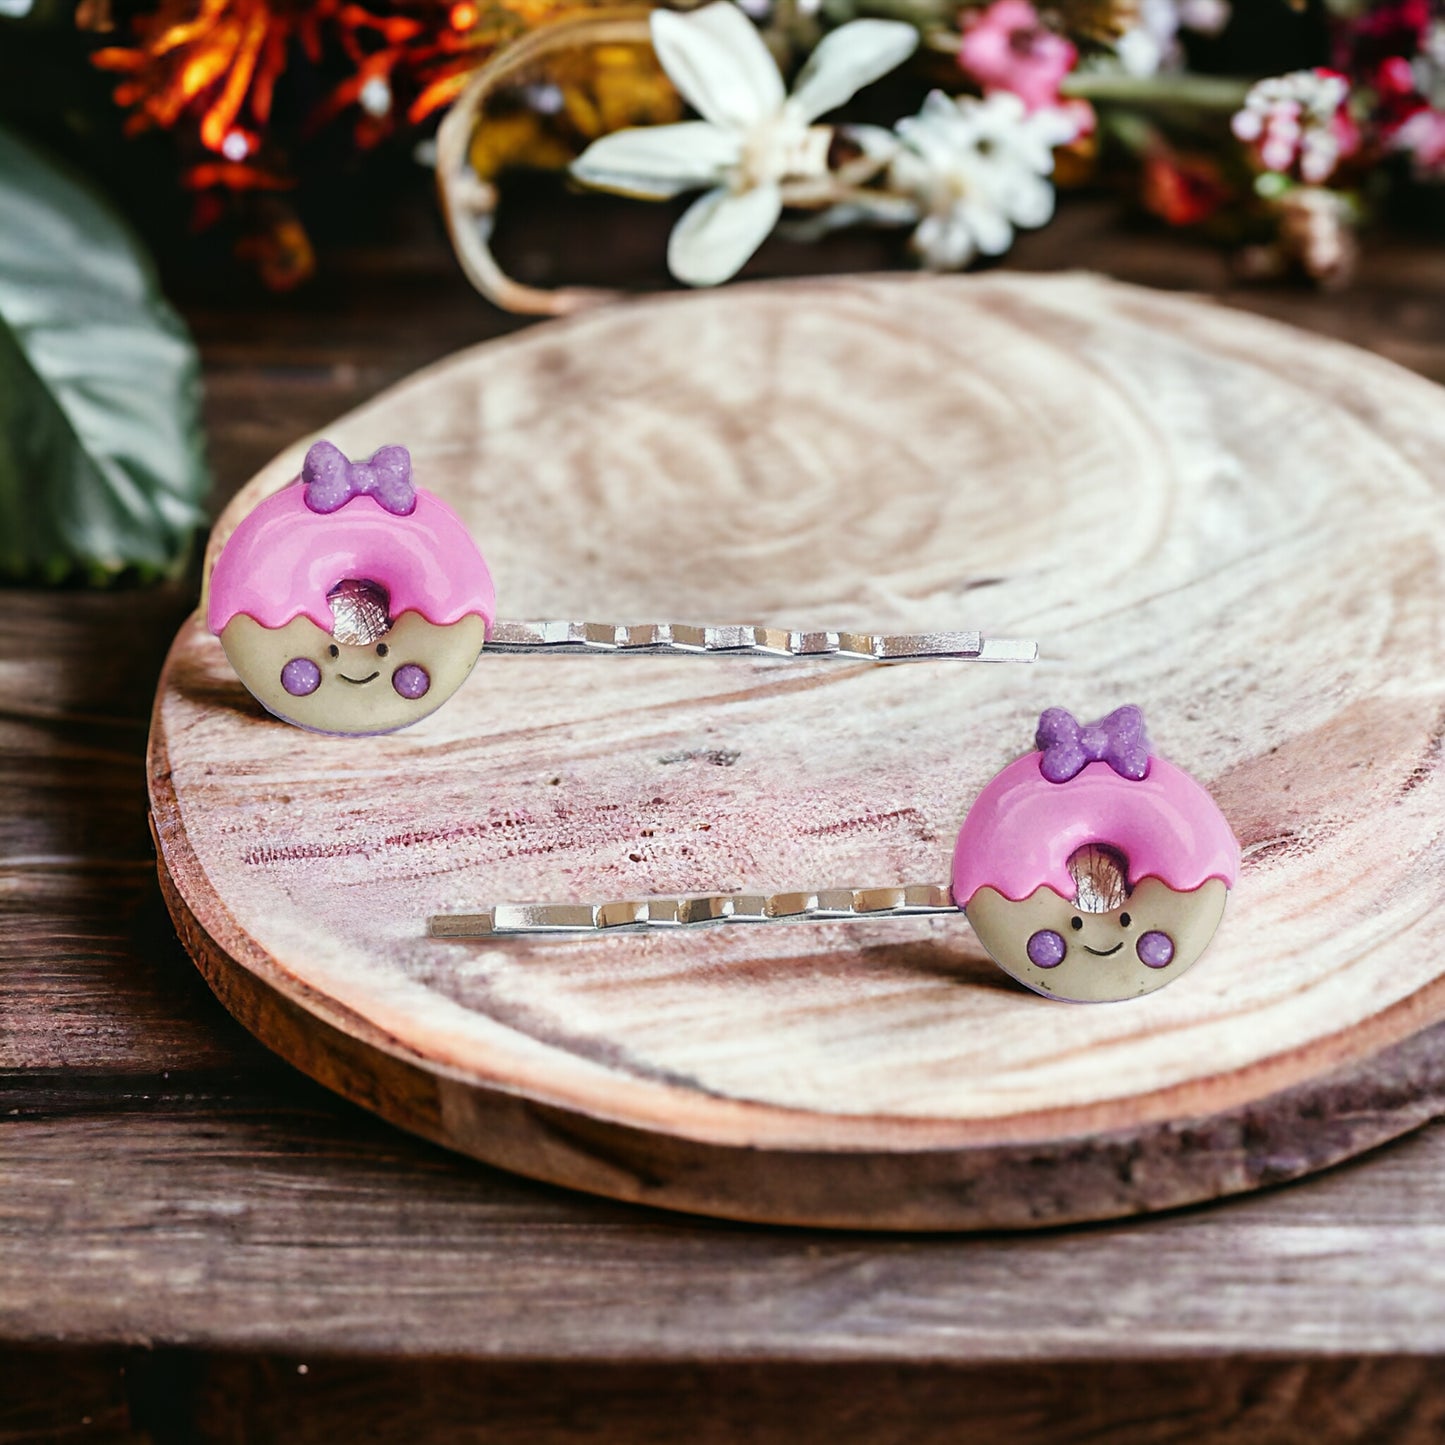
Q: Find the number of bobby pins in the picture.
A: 2